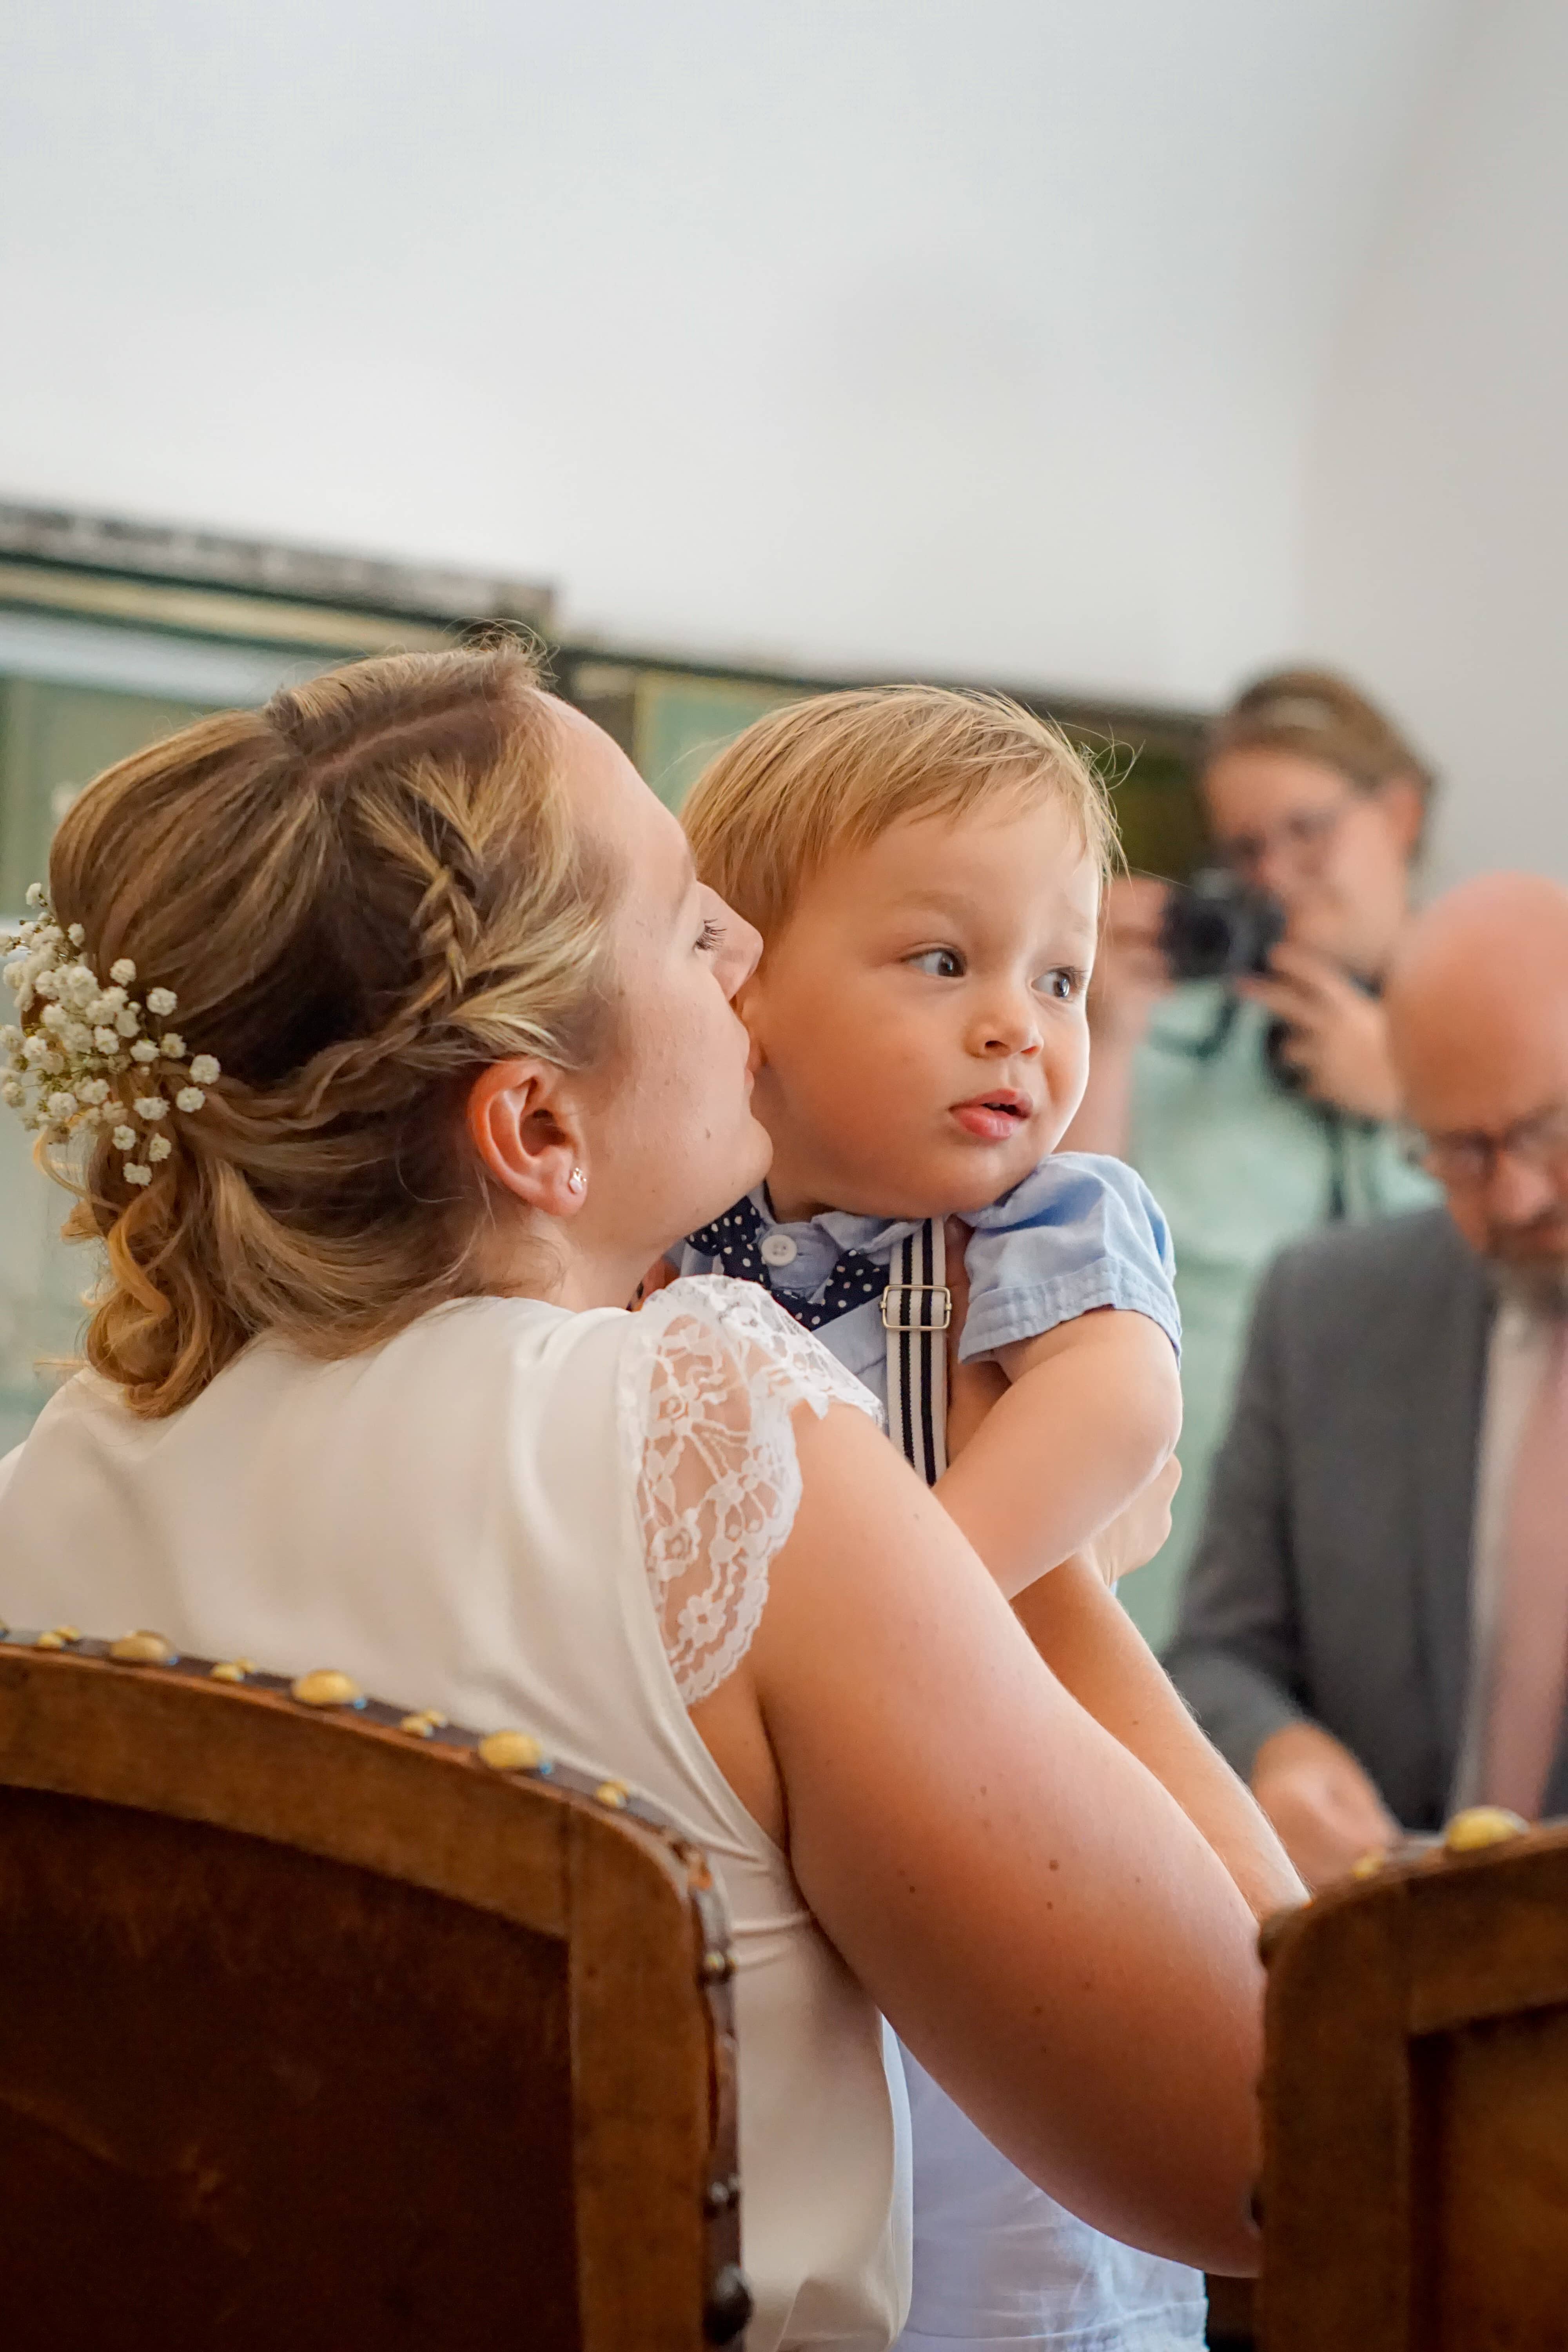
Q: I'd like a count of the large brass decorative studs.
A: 4